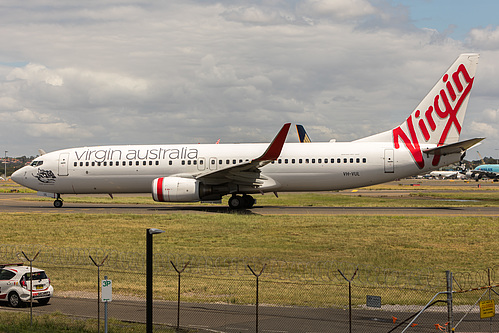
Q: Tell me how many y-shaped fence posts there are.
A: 5